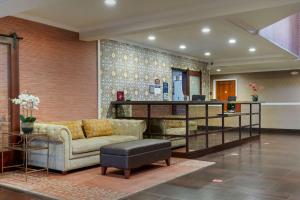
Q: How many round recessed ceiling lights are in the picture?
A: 8